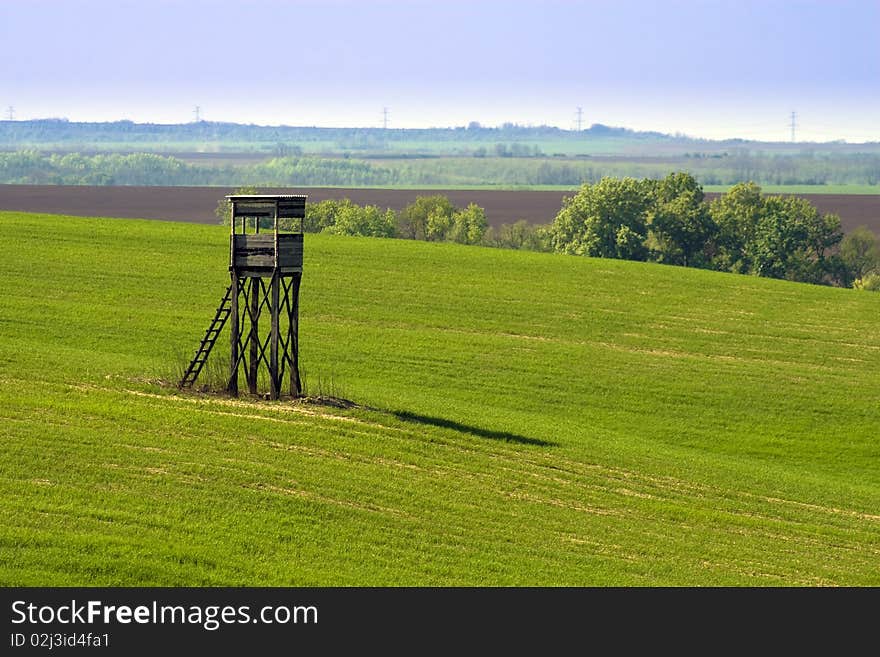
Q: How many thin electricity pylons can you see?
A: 5